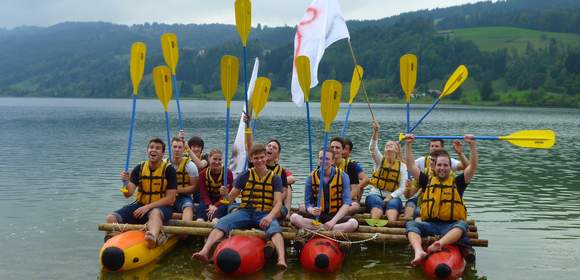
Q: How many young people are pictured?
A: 13